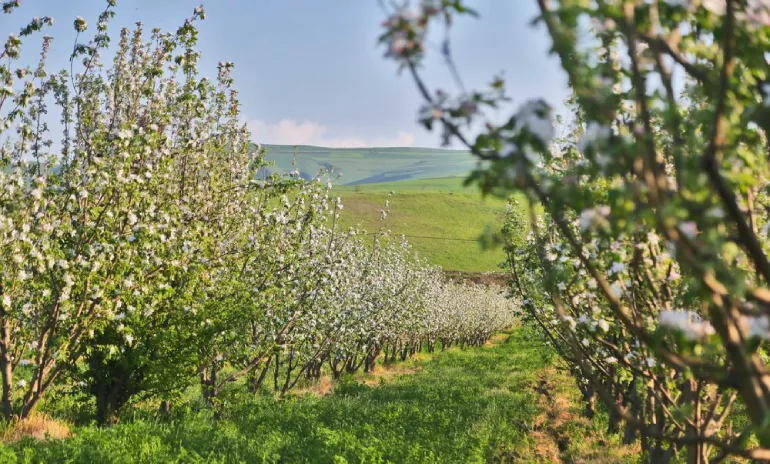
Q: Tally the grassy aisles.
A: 1